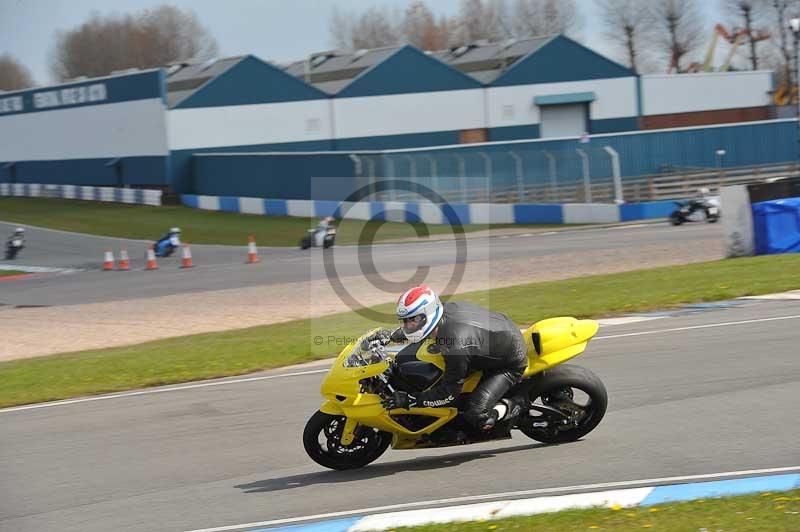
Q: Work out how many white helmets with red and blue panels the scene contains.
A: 1